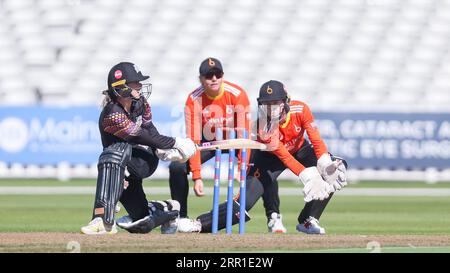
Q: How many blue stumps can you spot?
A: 3